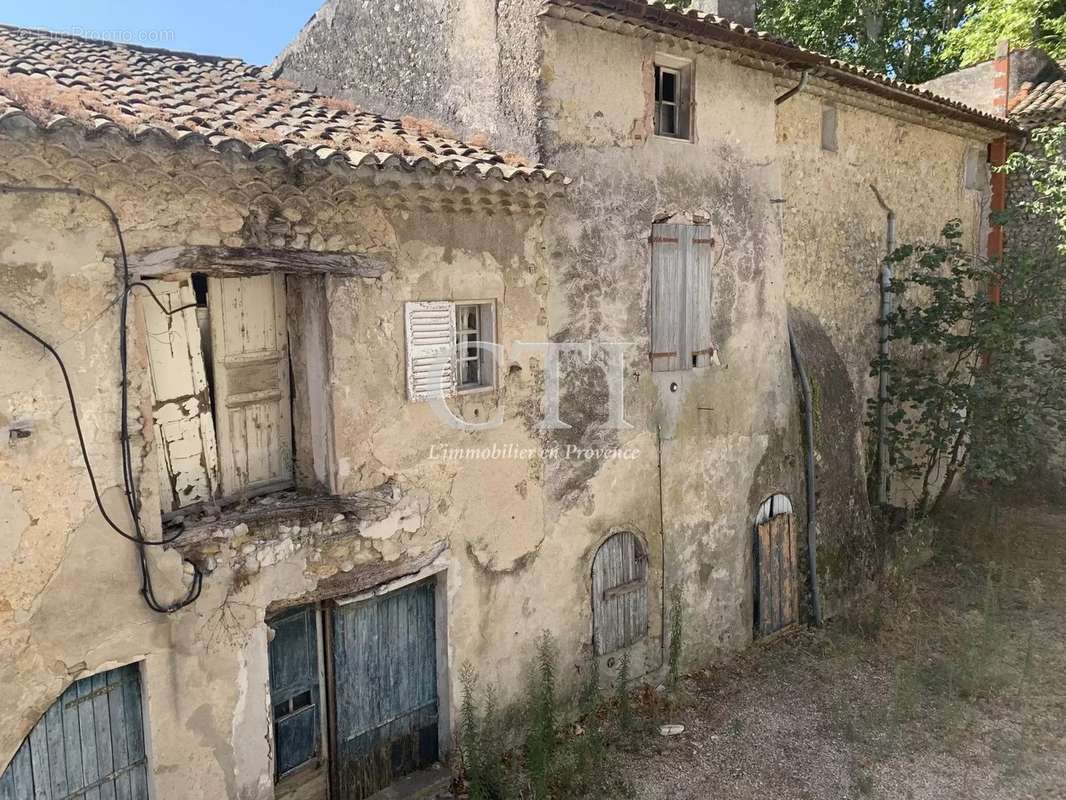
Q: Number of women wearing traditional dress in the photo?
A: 0